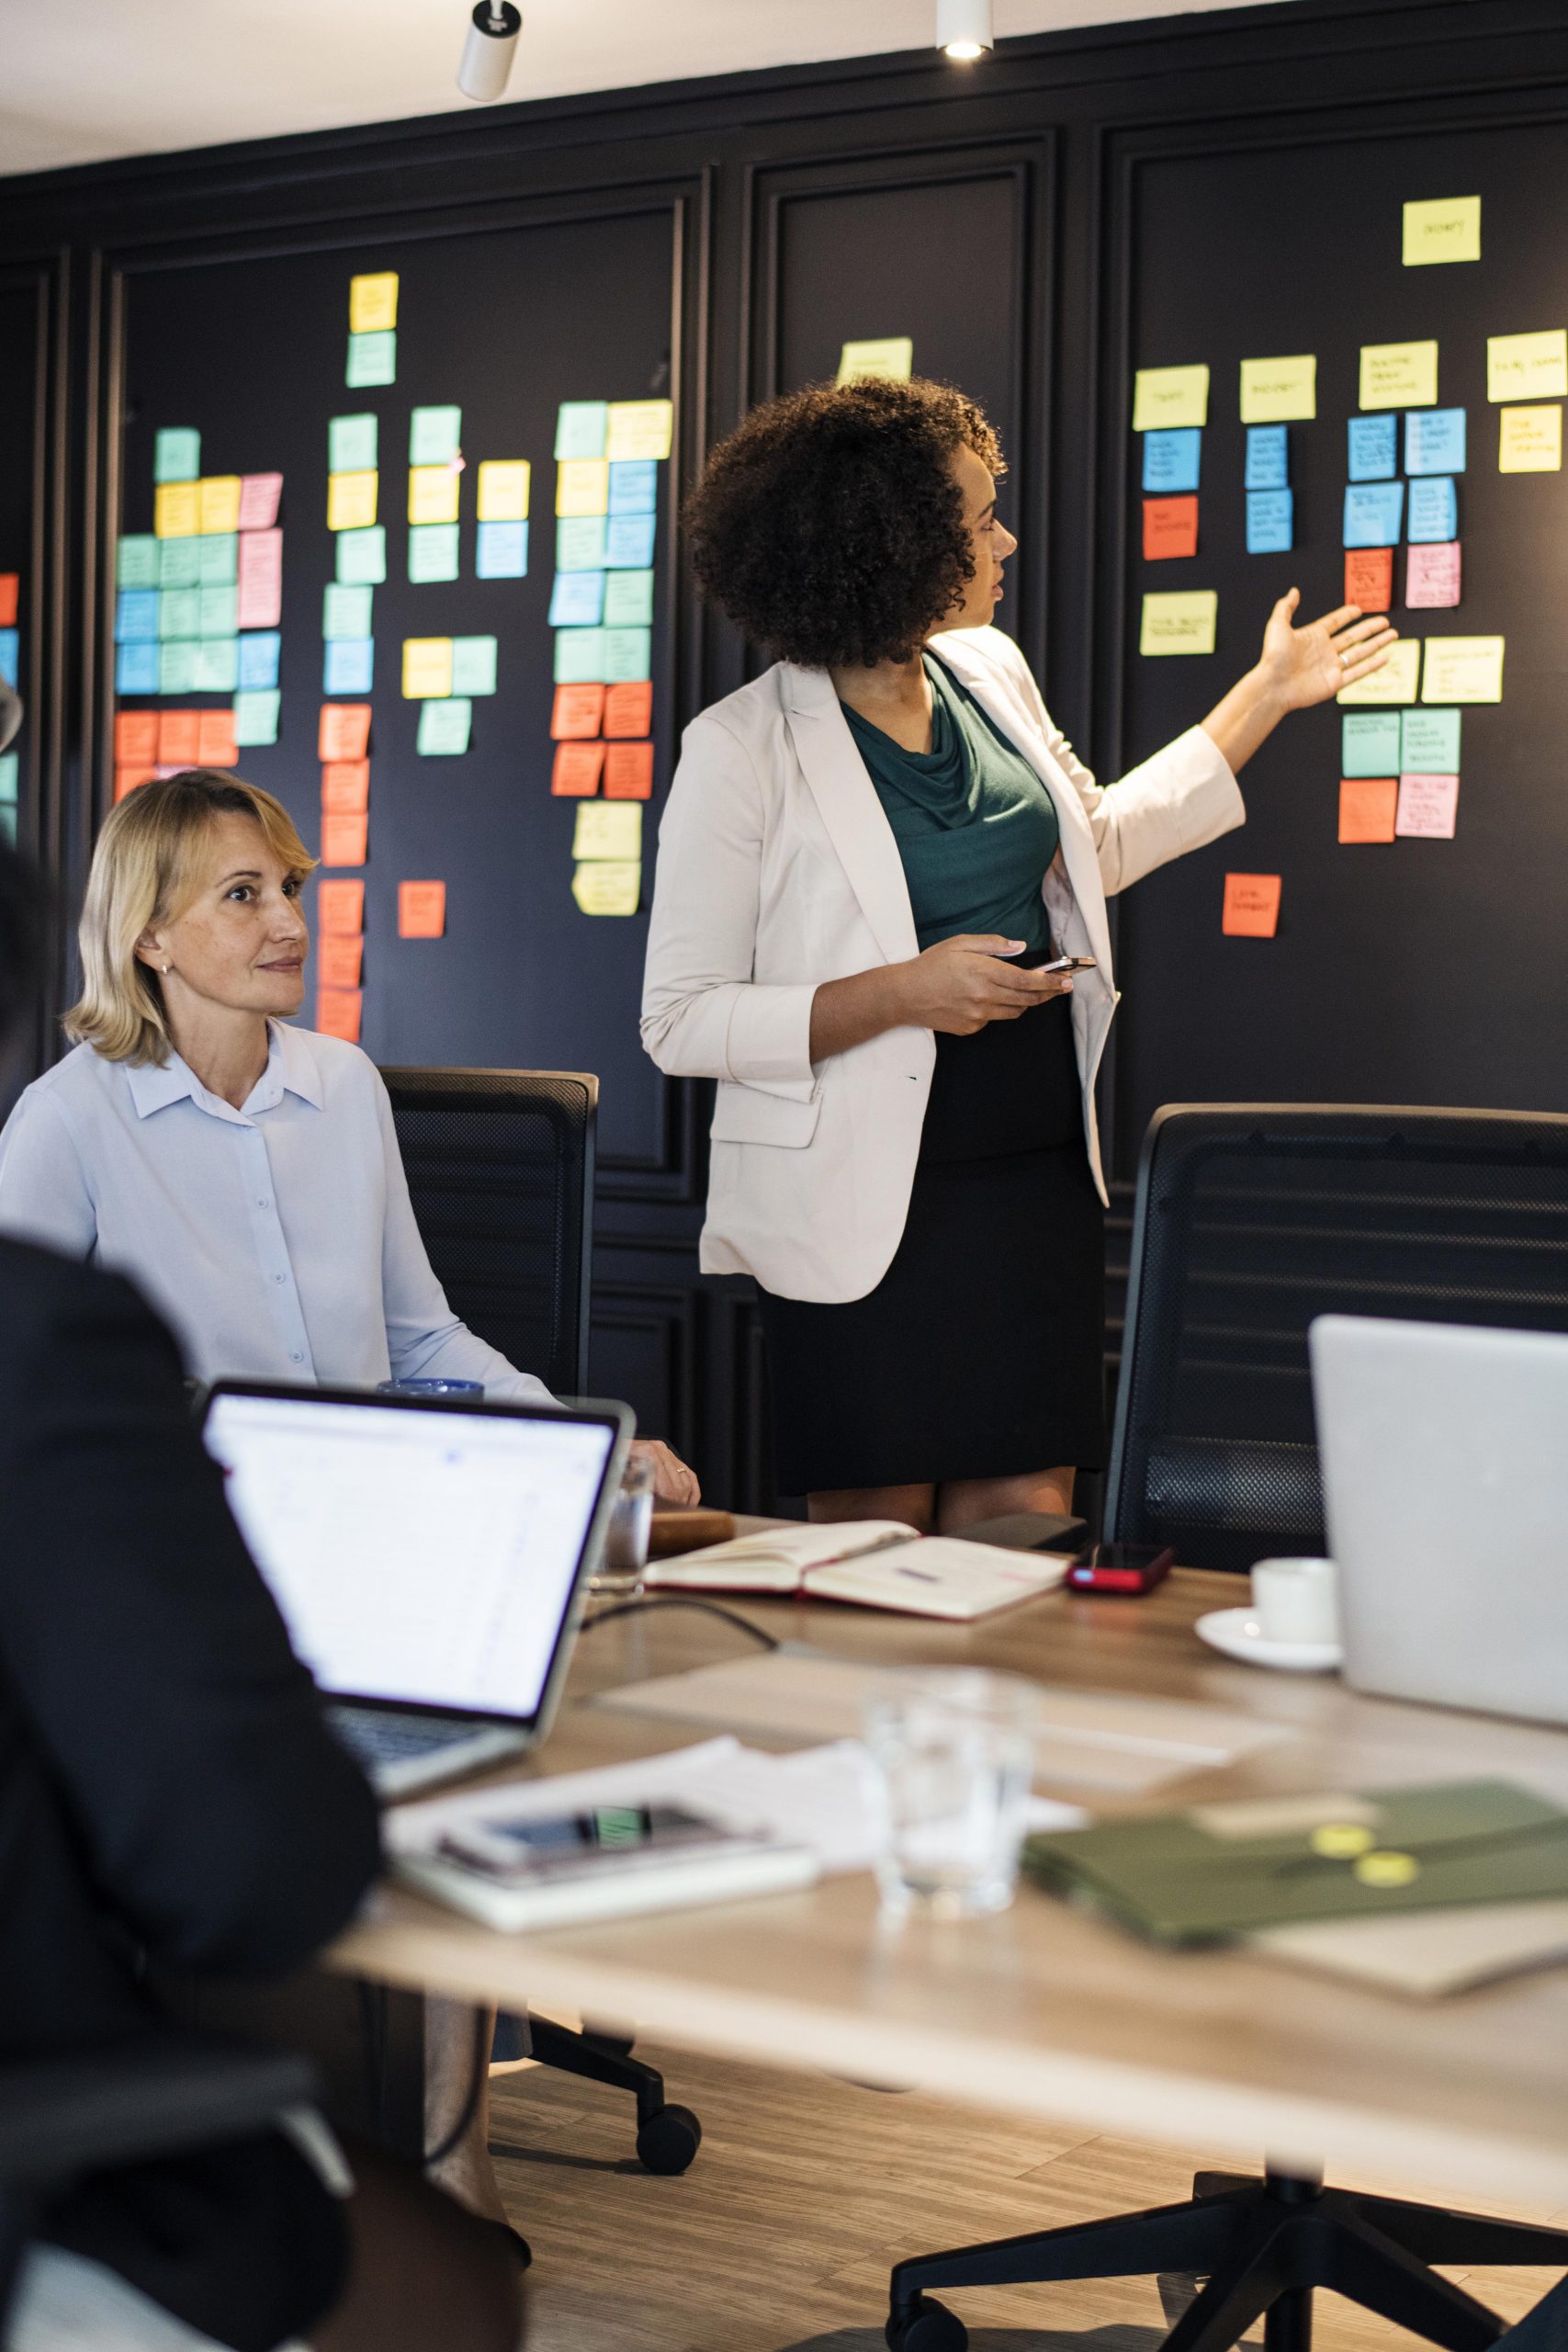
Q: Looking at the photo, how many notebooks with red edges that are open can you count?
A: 1